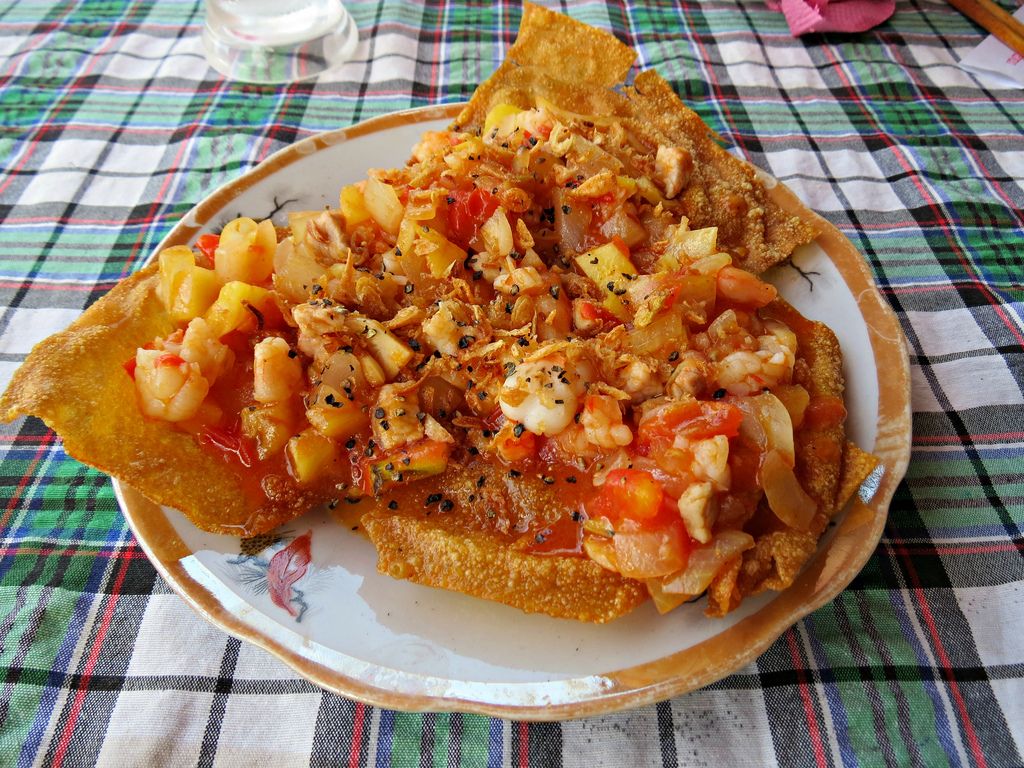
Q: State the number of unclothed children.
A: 0